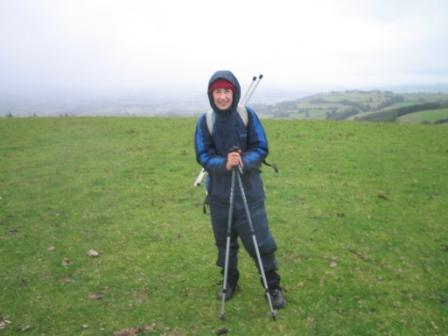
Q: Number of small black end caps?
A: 2